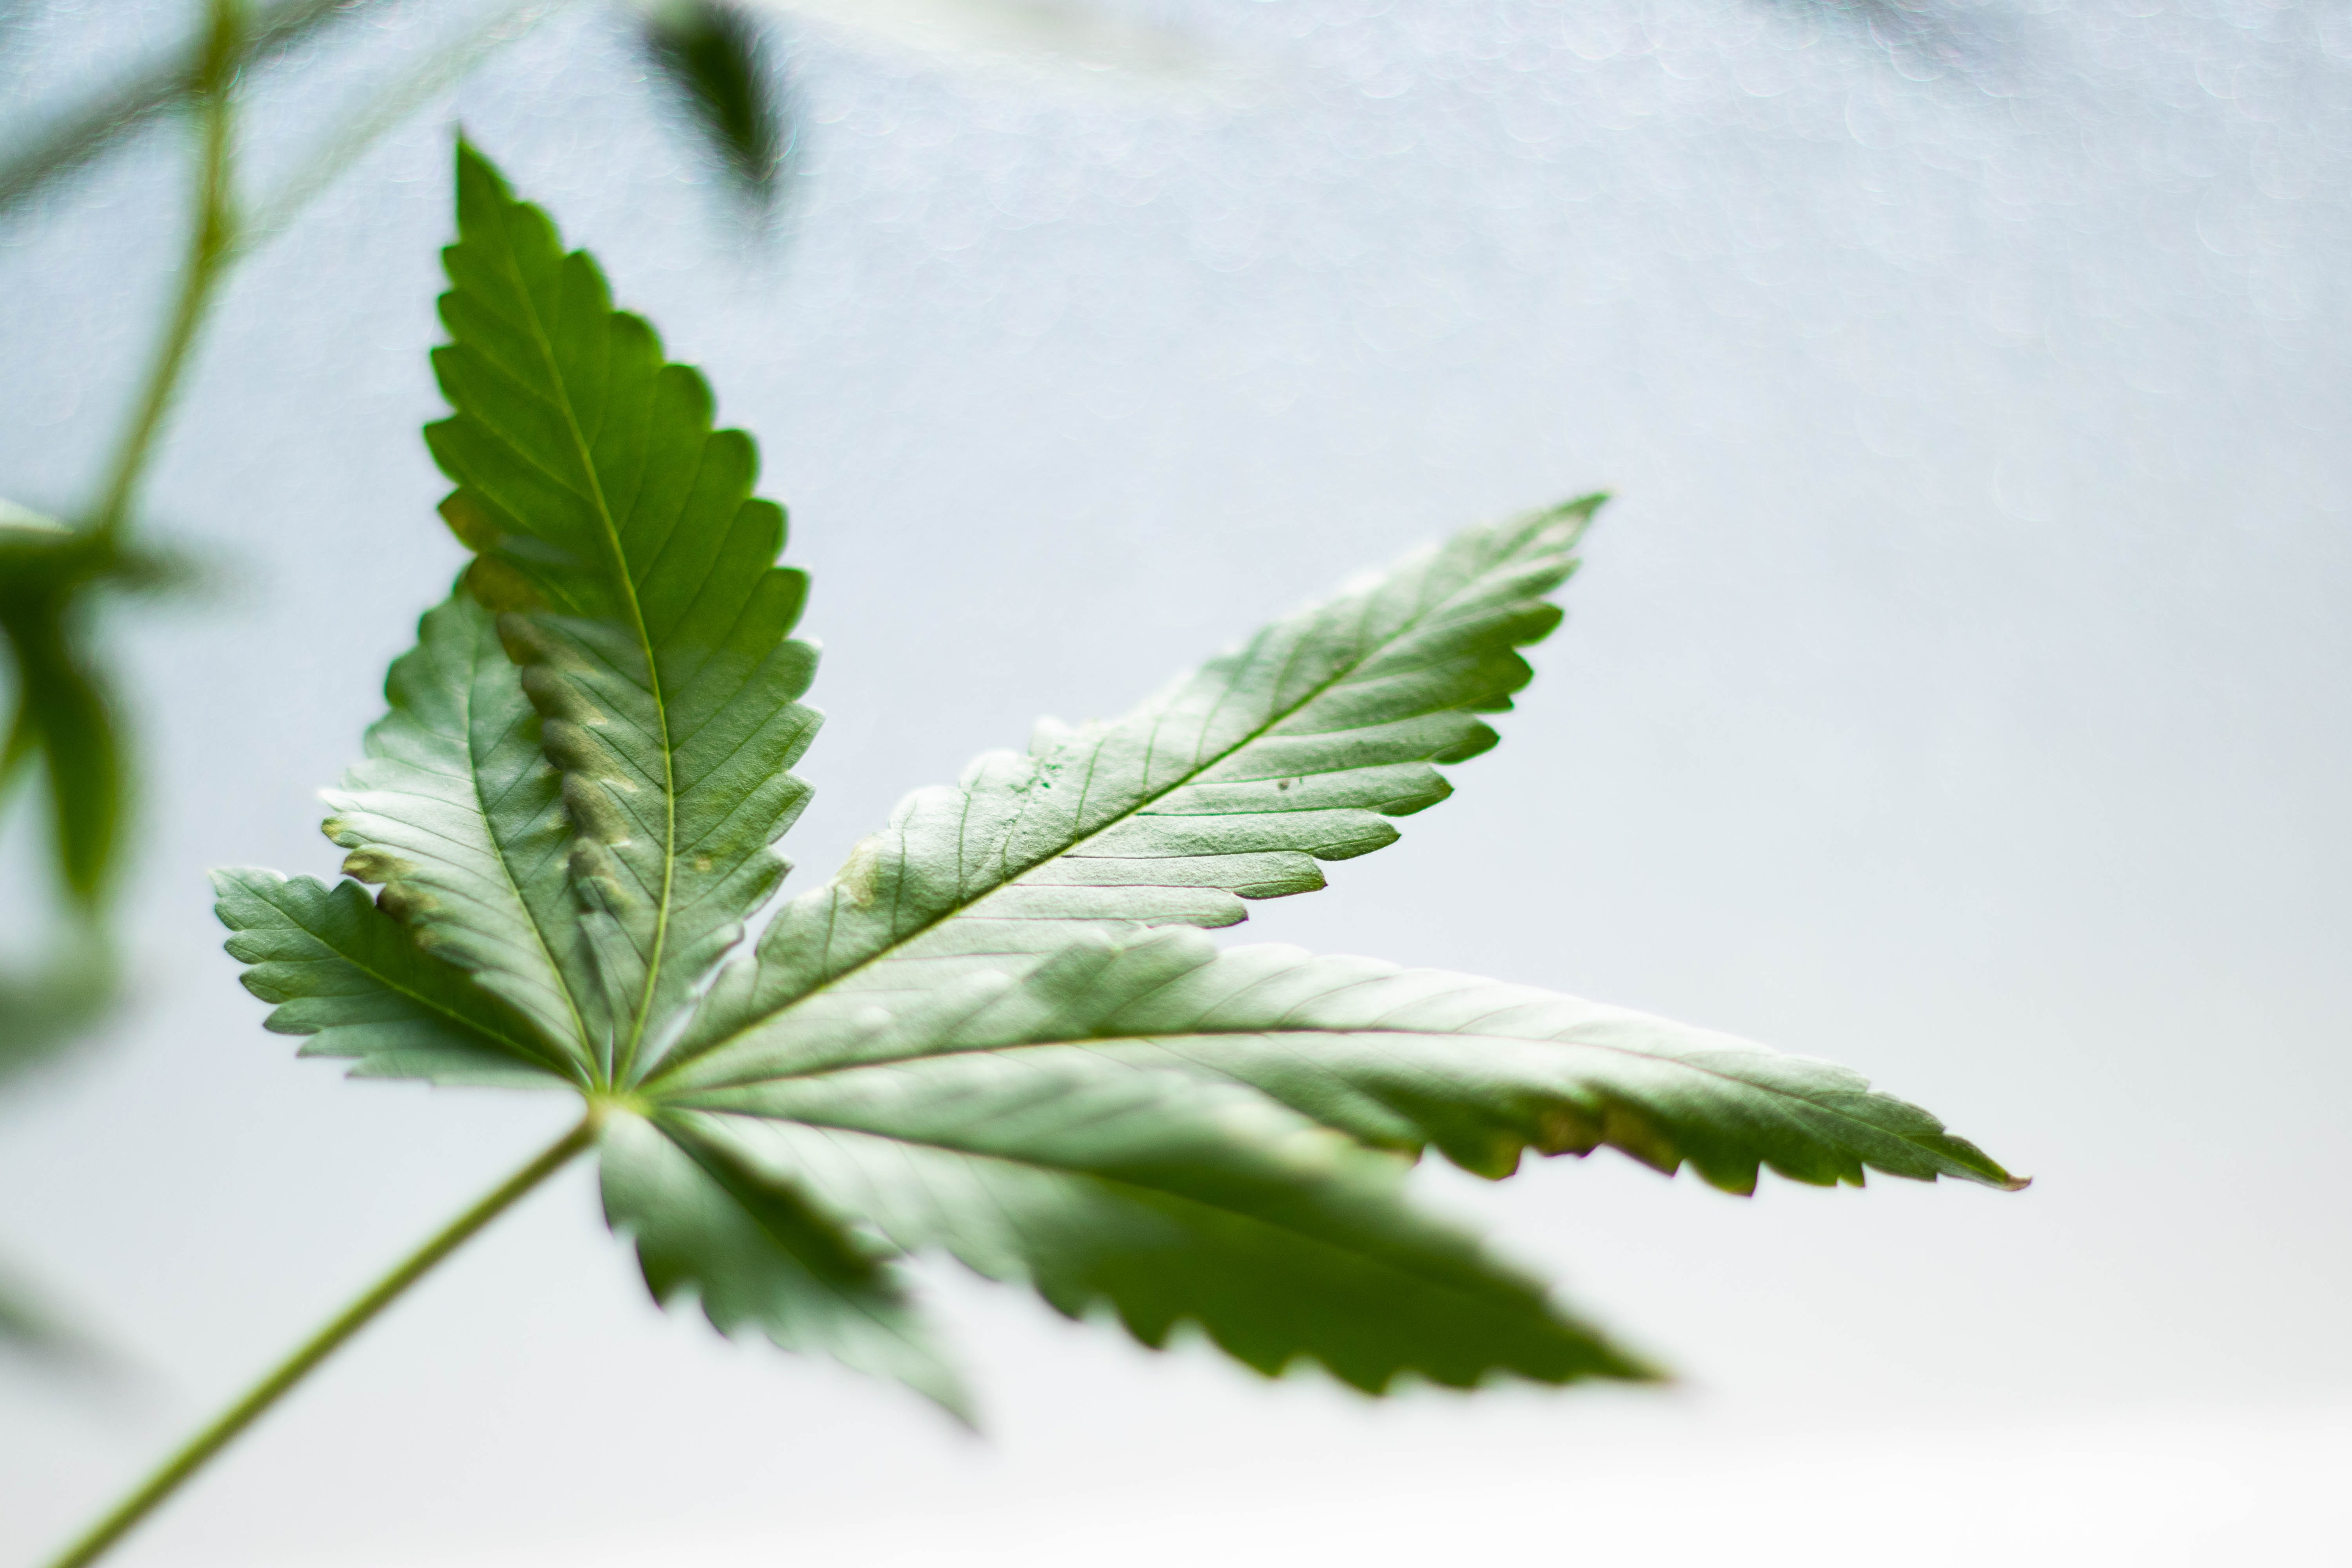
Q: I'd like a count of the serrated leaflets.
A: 7